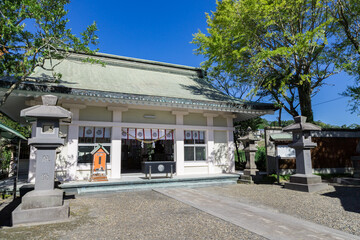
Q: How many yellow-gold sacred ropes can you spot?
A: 1